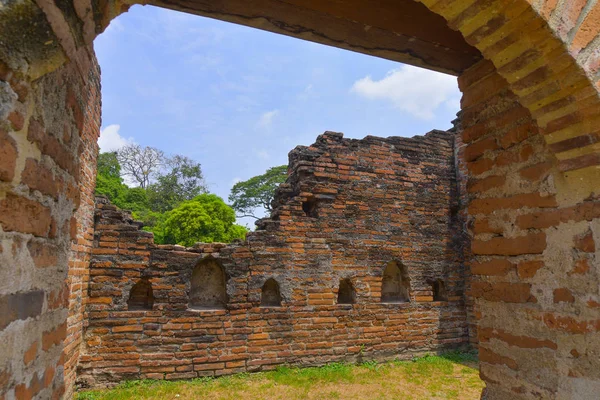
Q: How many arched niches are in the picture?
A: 6